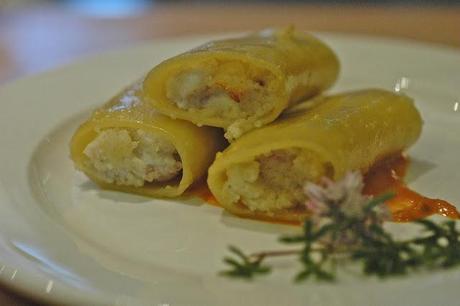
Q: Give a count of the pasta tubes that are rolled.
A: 3